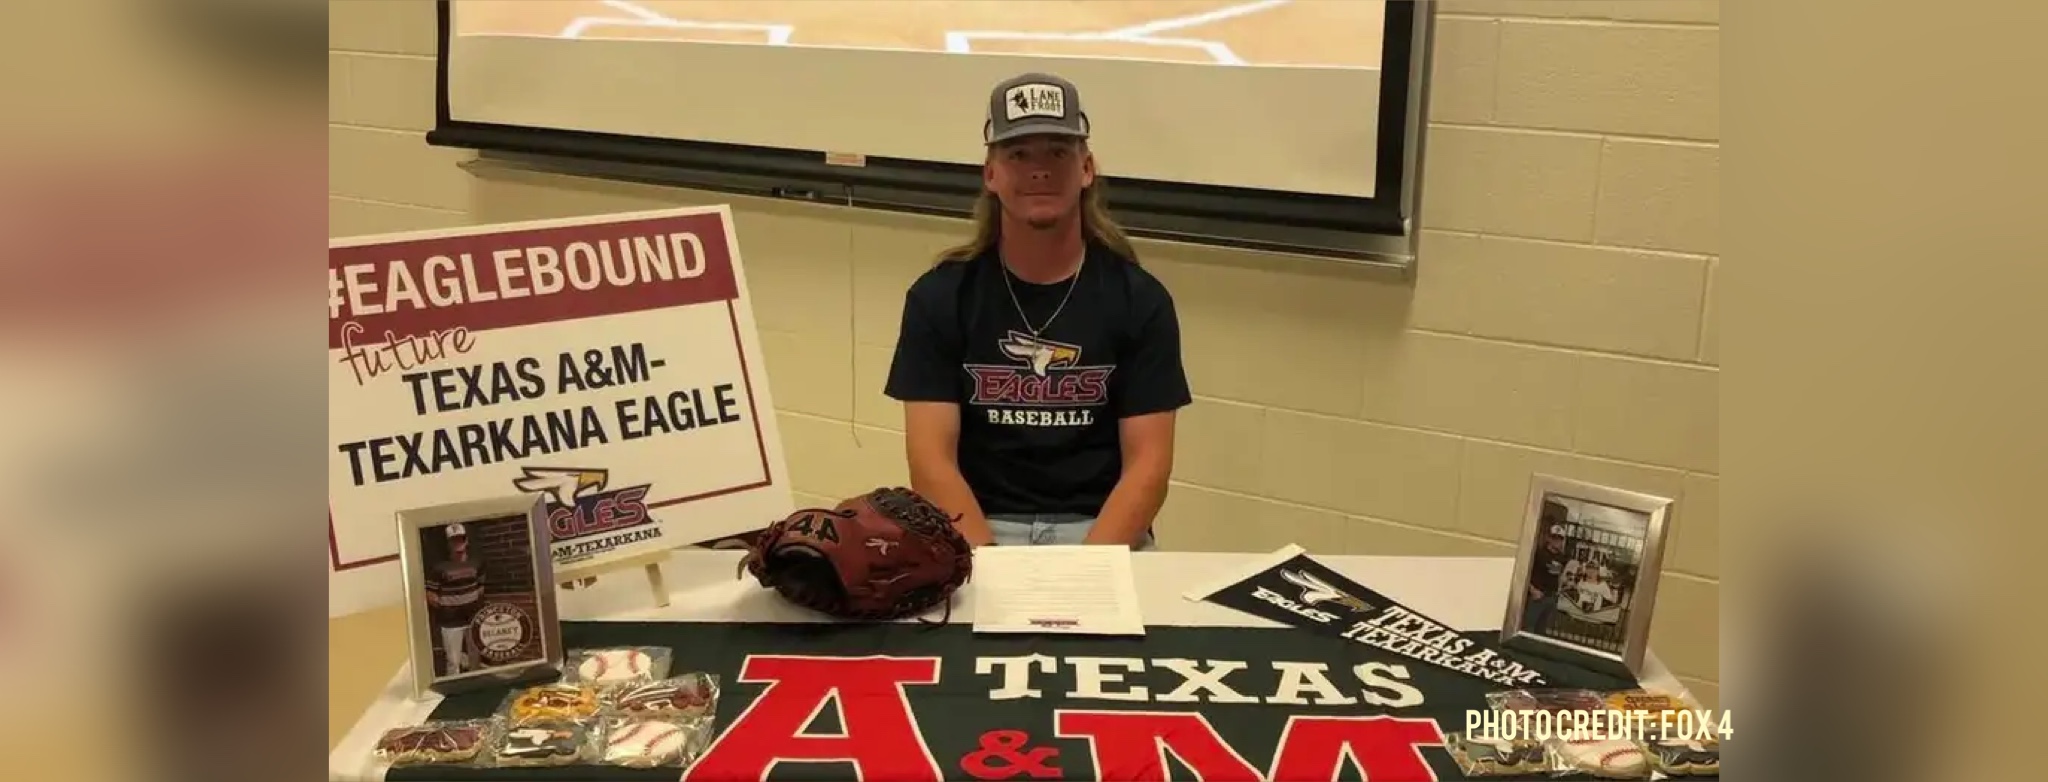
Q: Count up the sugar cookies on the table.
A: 11